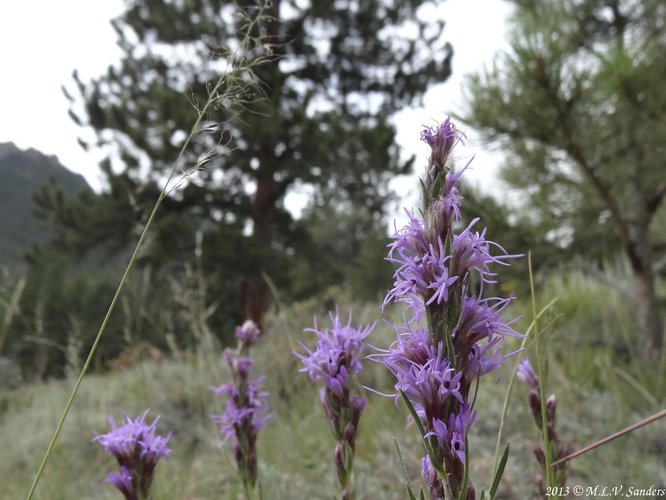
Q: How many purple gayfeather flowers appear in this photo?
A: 5